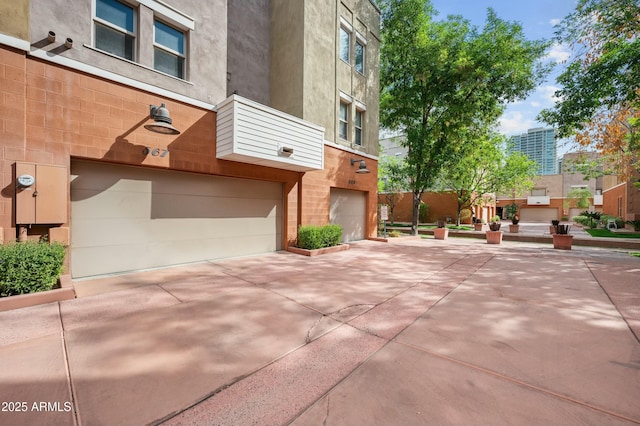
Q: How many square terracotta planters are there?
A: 6